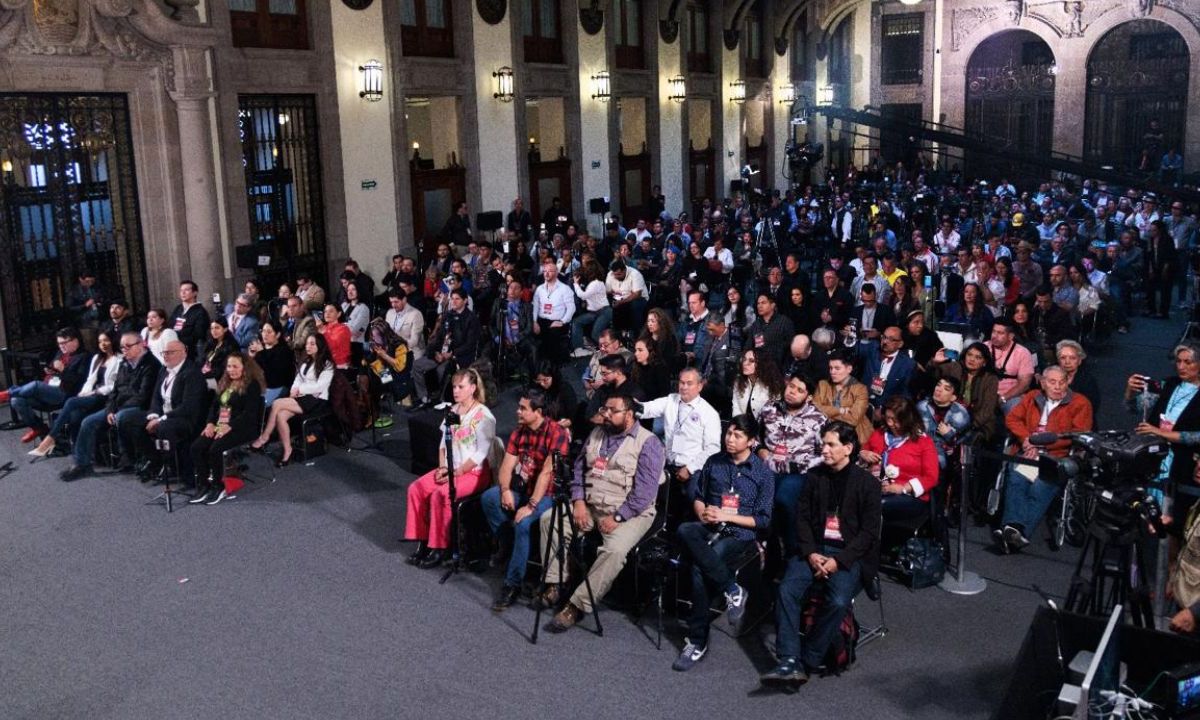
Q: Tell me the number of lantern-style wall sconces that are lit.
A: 7